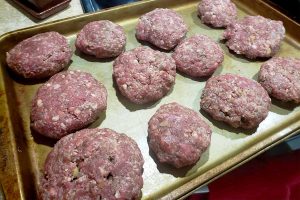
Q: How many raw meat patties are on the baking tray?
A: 12